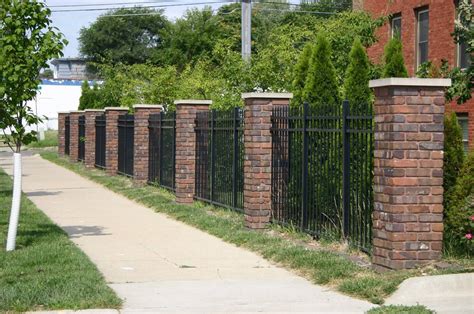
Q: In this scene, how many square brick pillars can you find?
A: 8